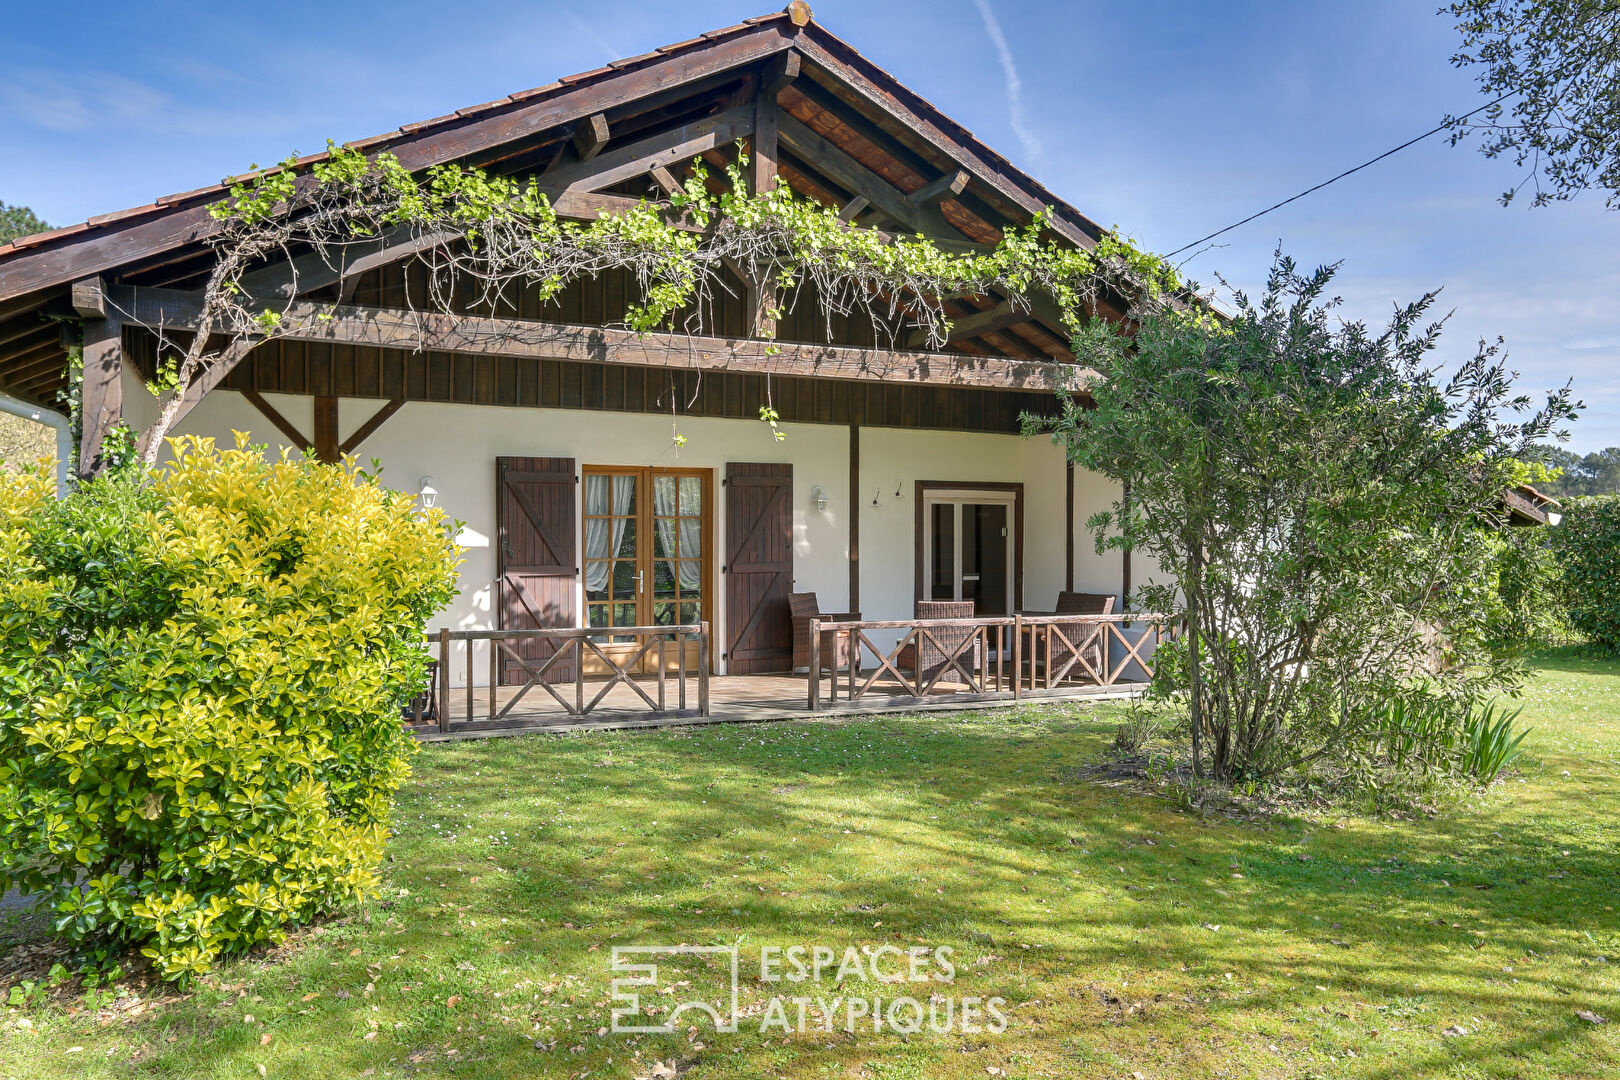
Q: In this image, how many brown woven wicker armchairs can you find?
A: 3